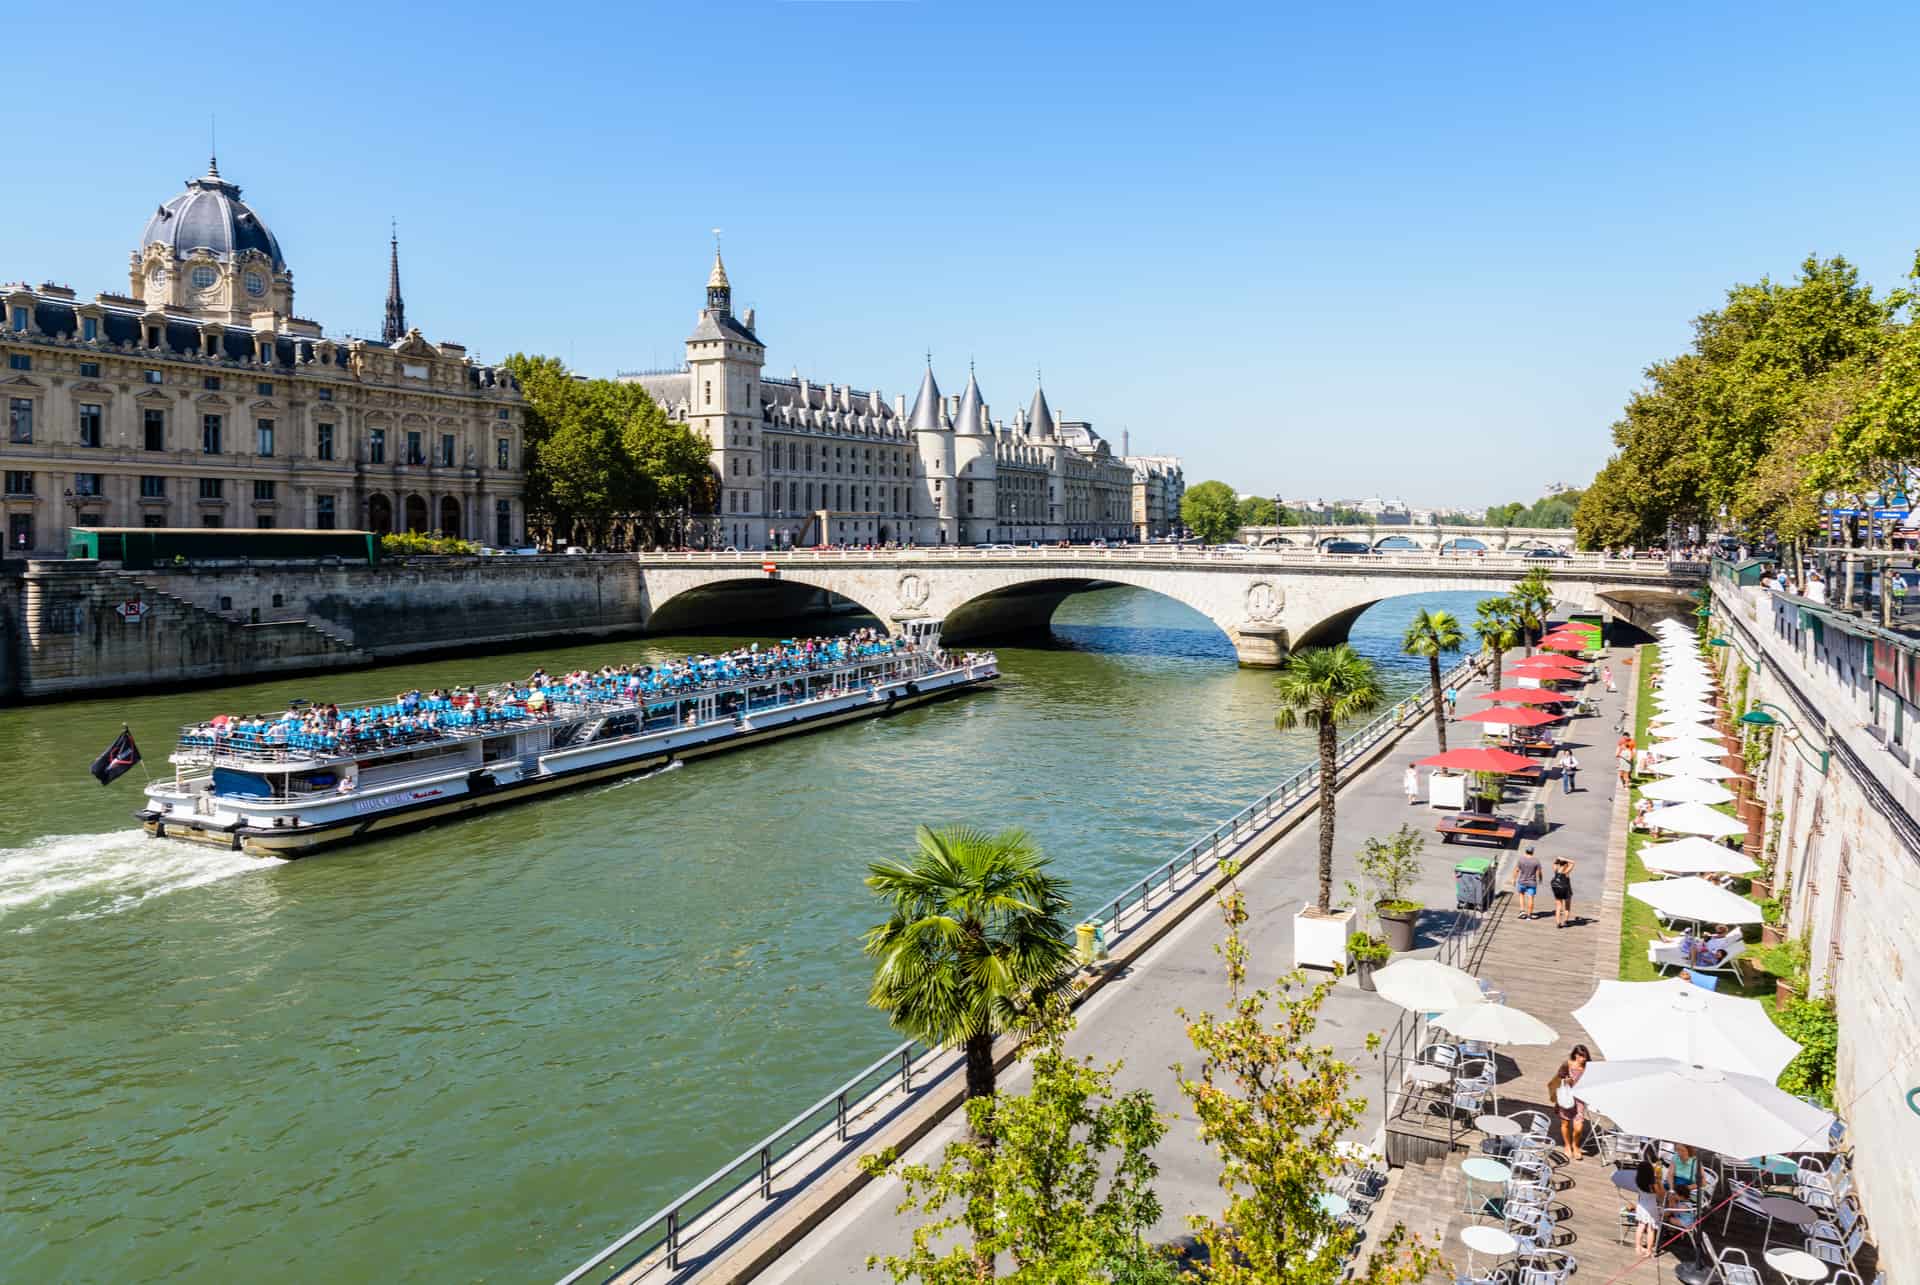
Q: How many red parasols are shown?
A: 8